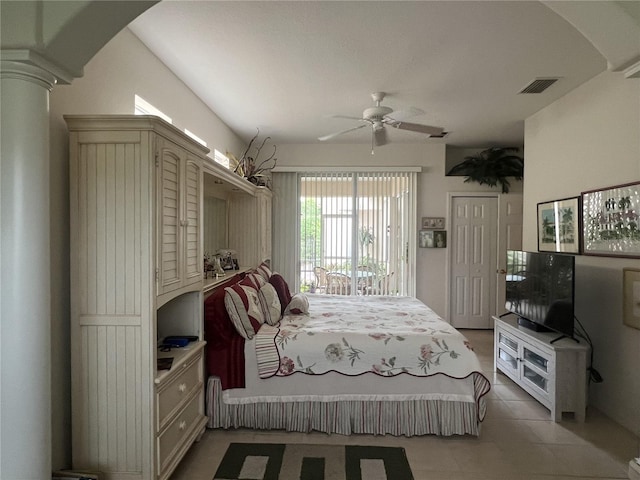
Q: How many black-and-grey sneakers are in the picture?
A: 0